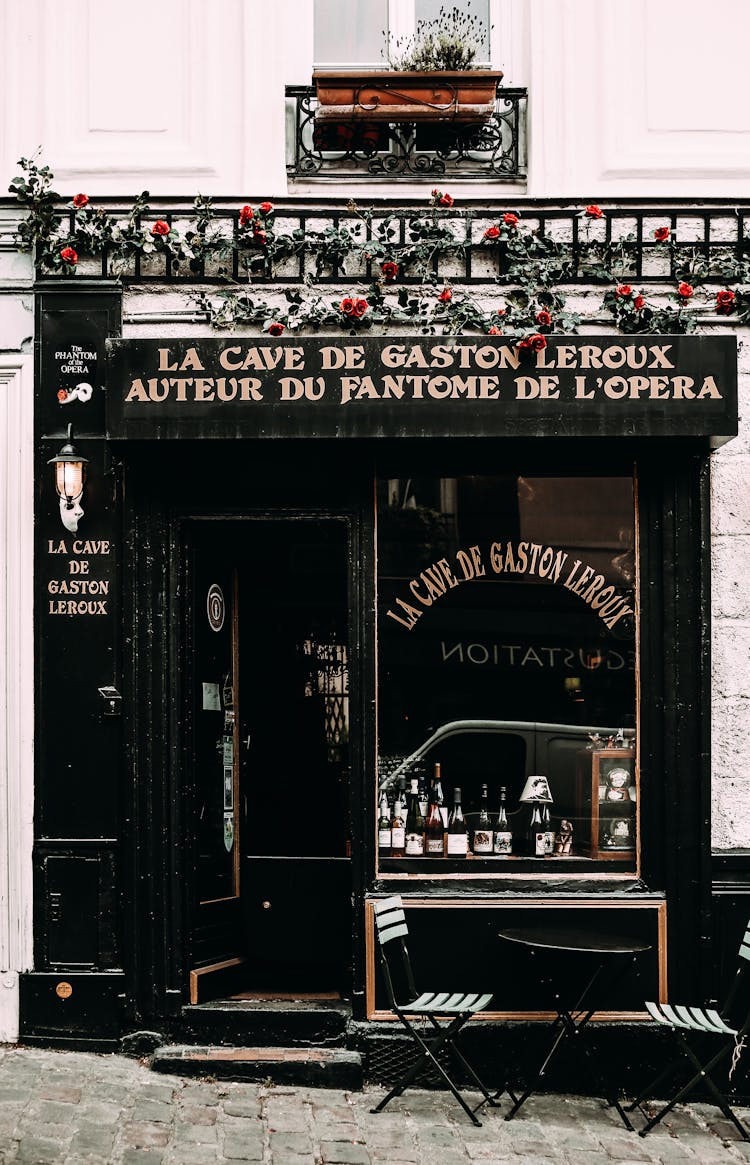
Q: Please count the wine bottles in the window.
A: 13